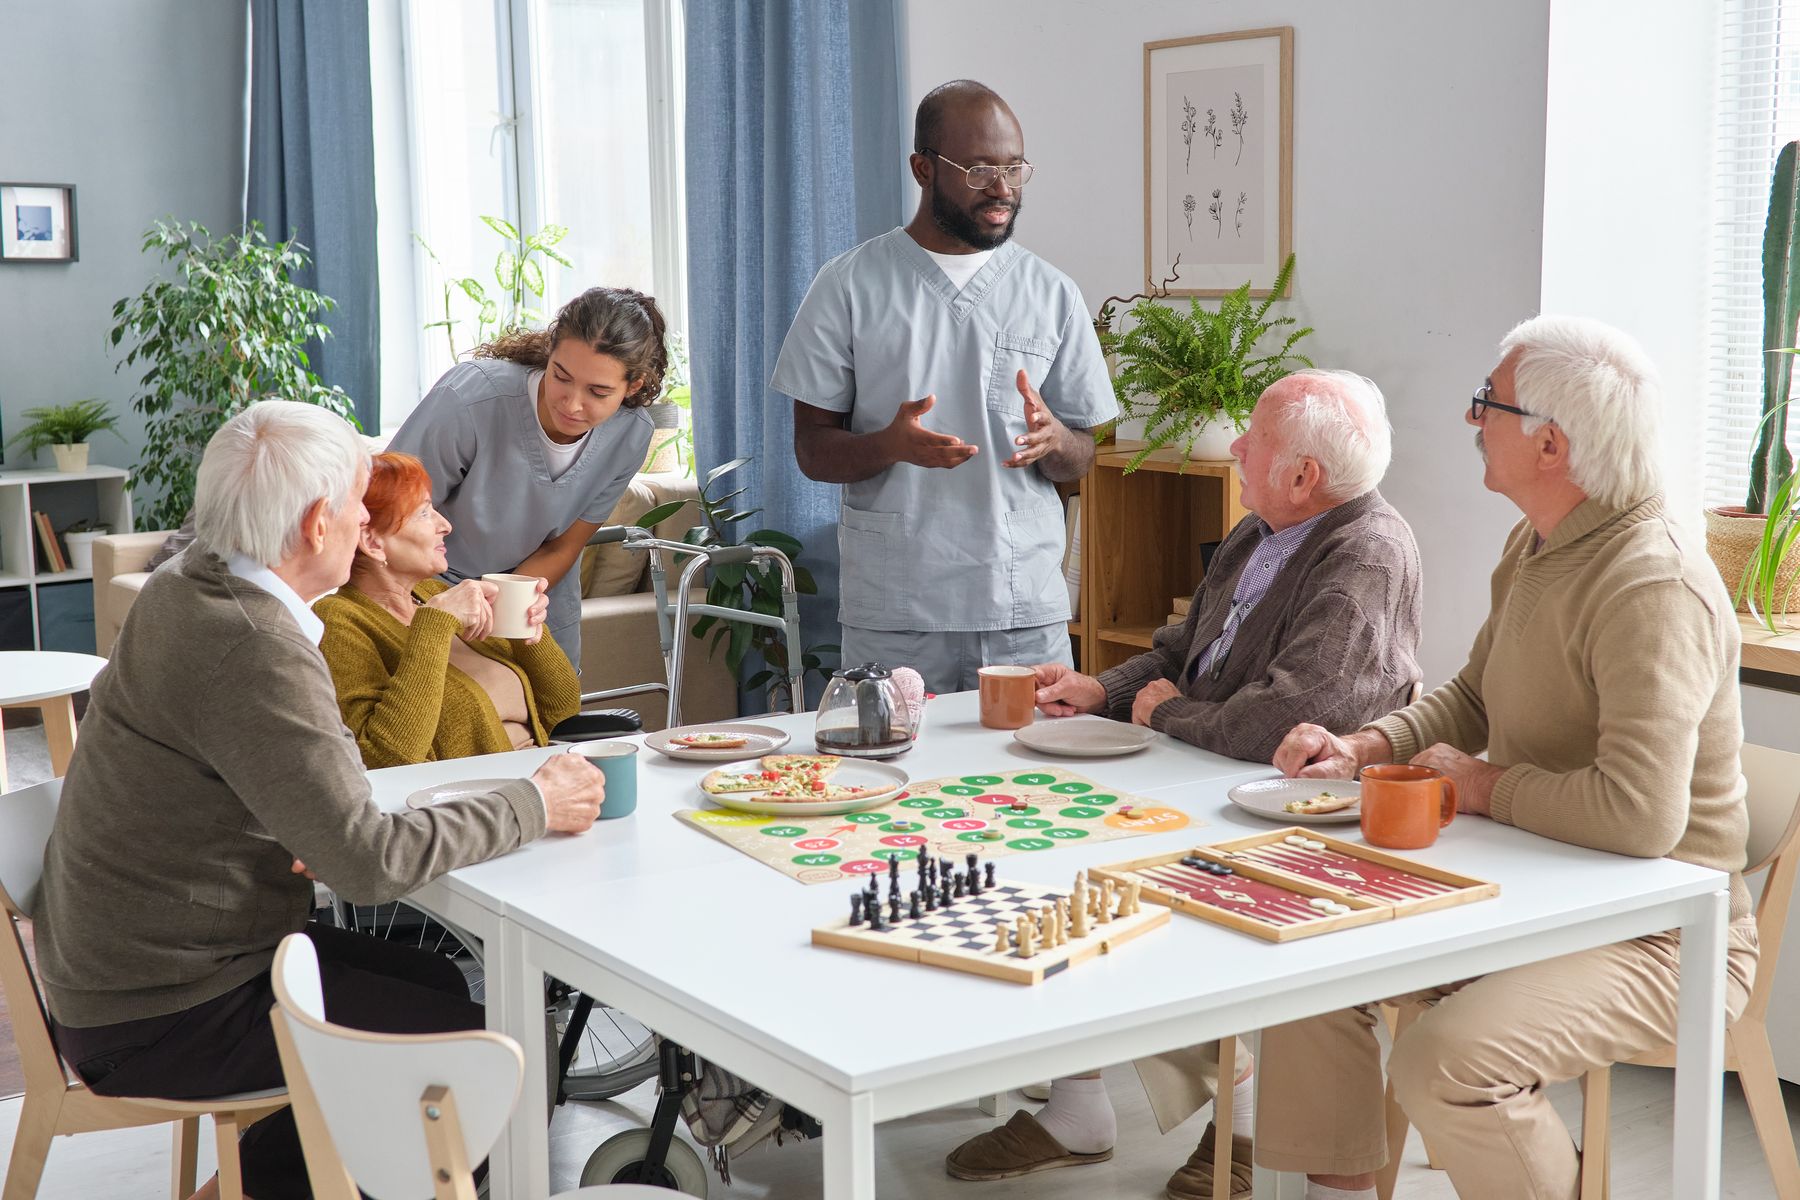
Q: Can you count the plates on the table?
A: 5